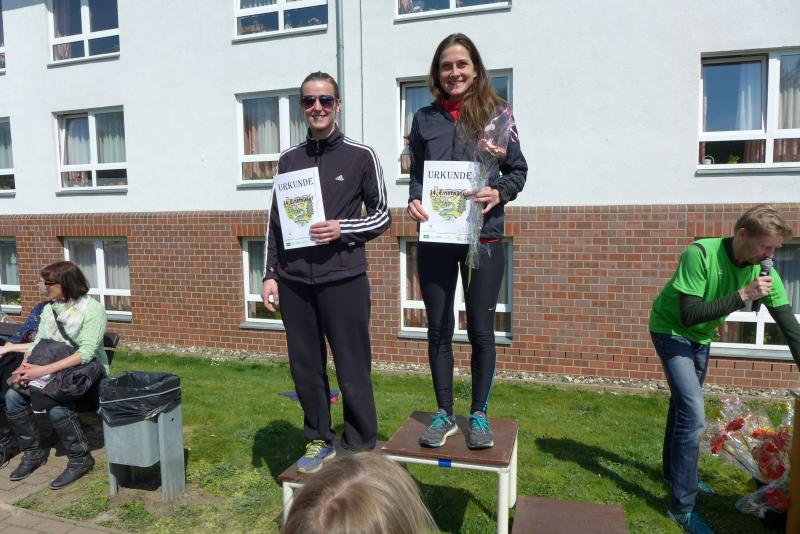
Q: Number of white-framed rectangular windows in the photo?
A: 14